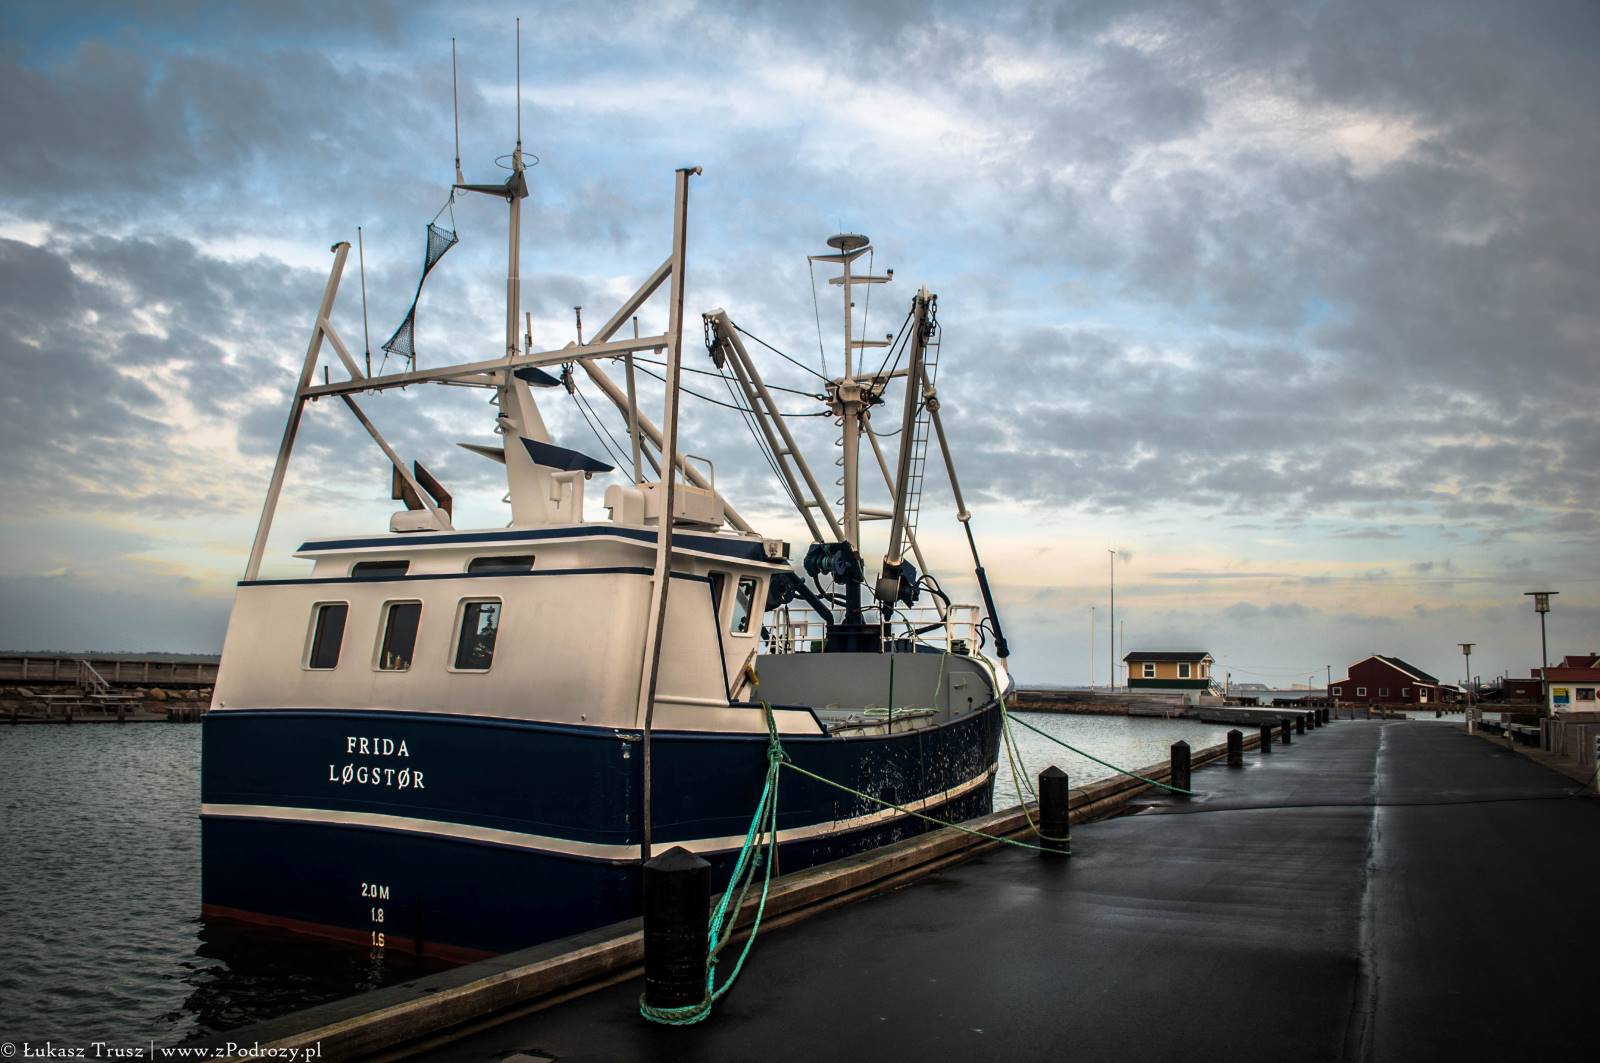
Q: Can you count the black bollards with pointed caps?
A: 10